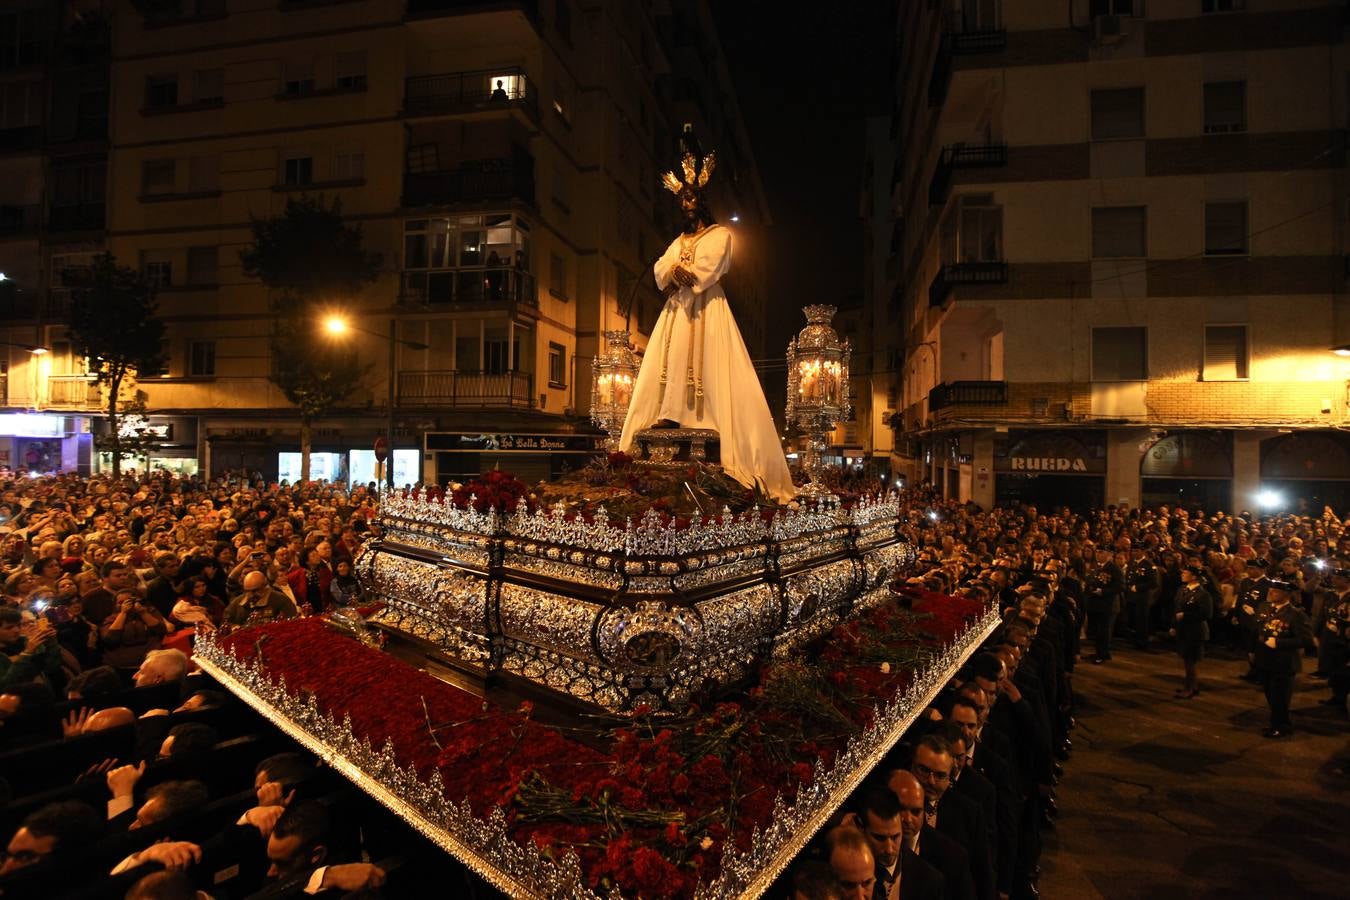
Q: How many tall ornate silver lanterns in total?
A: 2